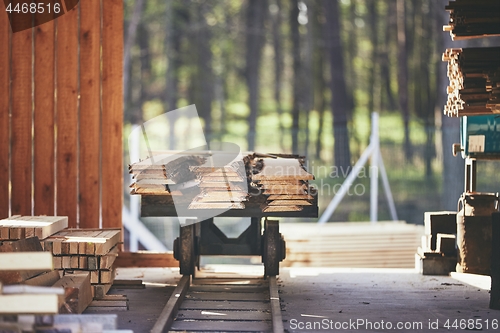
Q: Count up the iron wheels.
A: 2